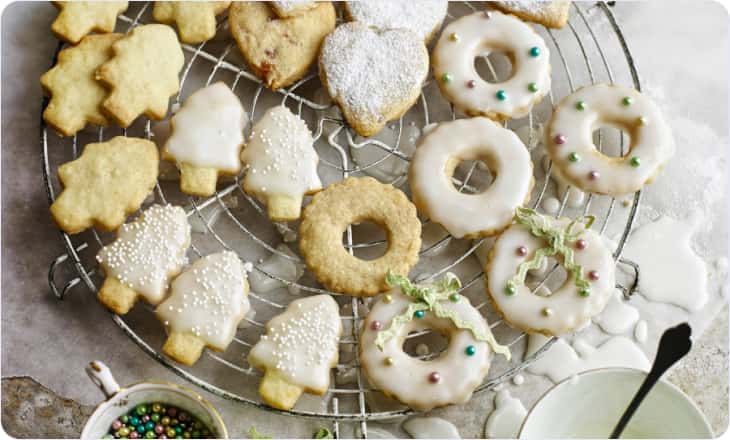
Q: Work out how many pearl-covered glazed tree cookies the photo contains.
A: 4